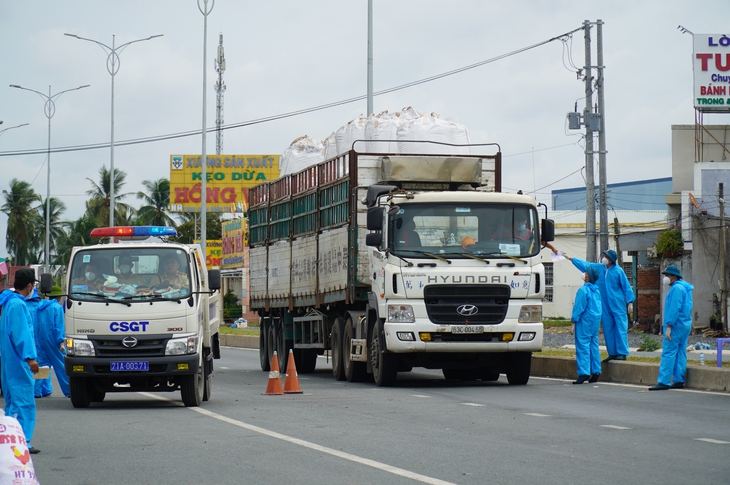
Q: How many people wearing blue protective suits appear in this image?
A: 6